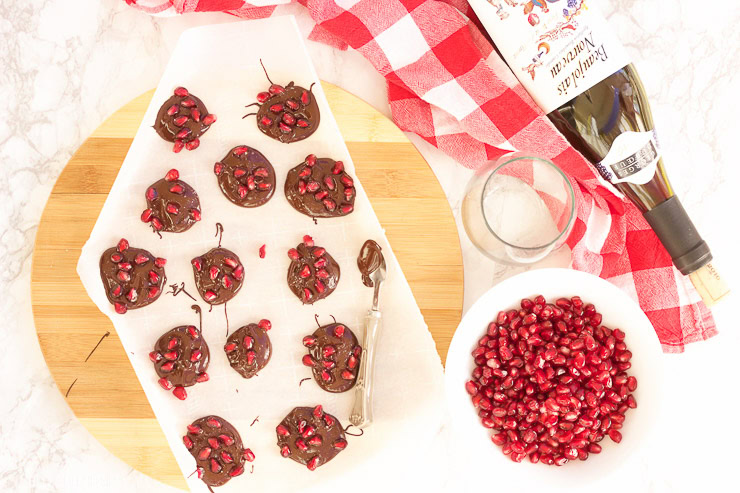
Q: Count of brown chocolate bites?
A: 13